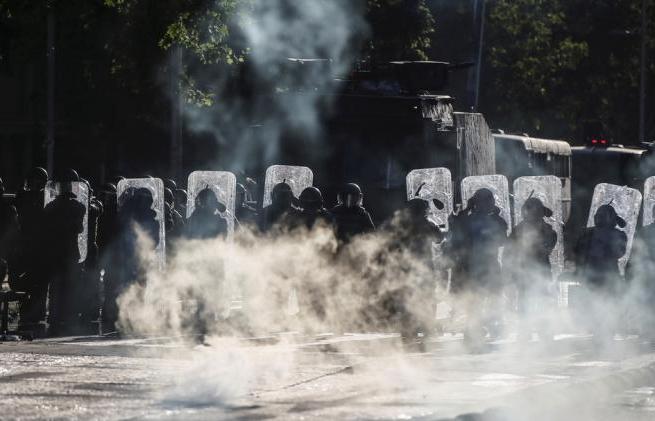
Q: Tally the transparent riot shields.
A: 9